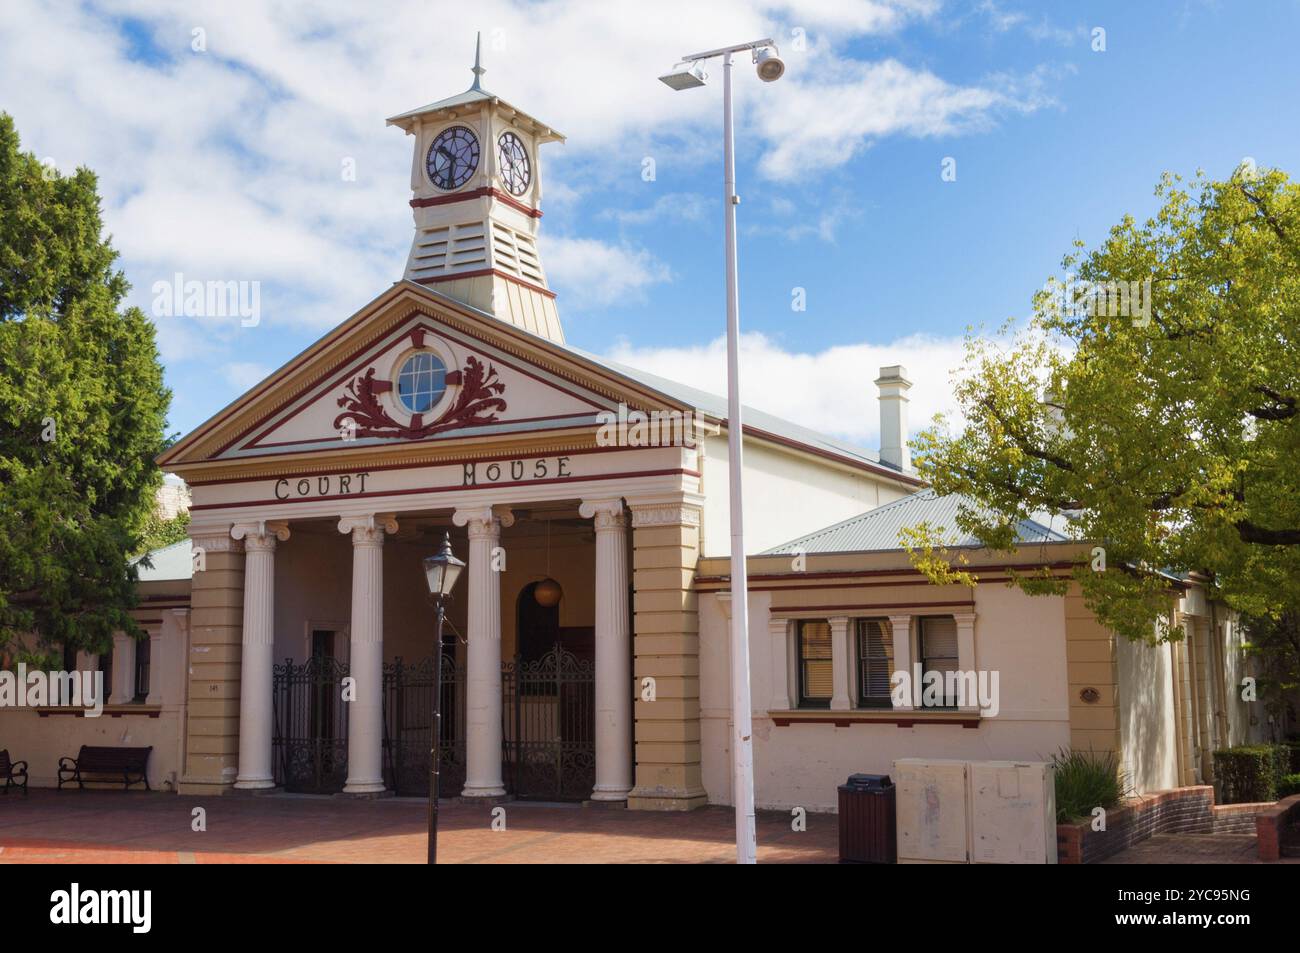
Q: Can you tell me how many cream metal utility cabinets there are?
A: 2